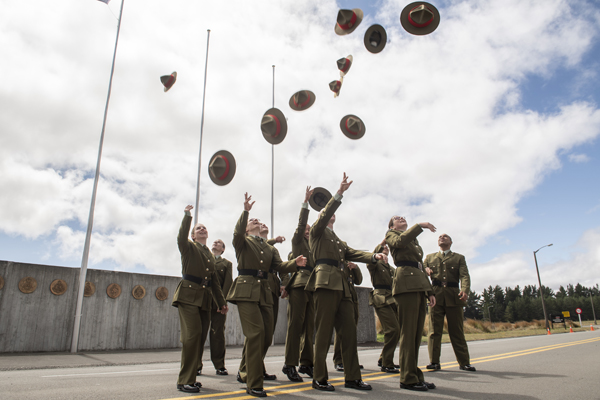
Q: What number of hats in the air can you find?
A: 11